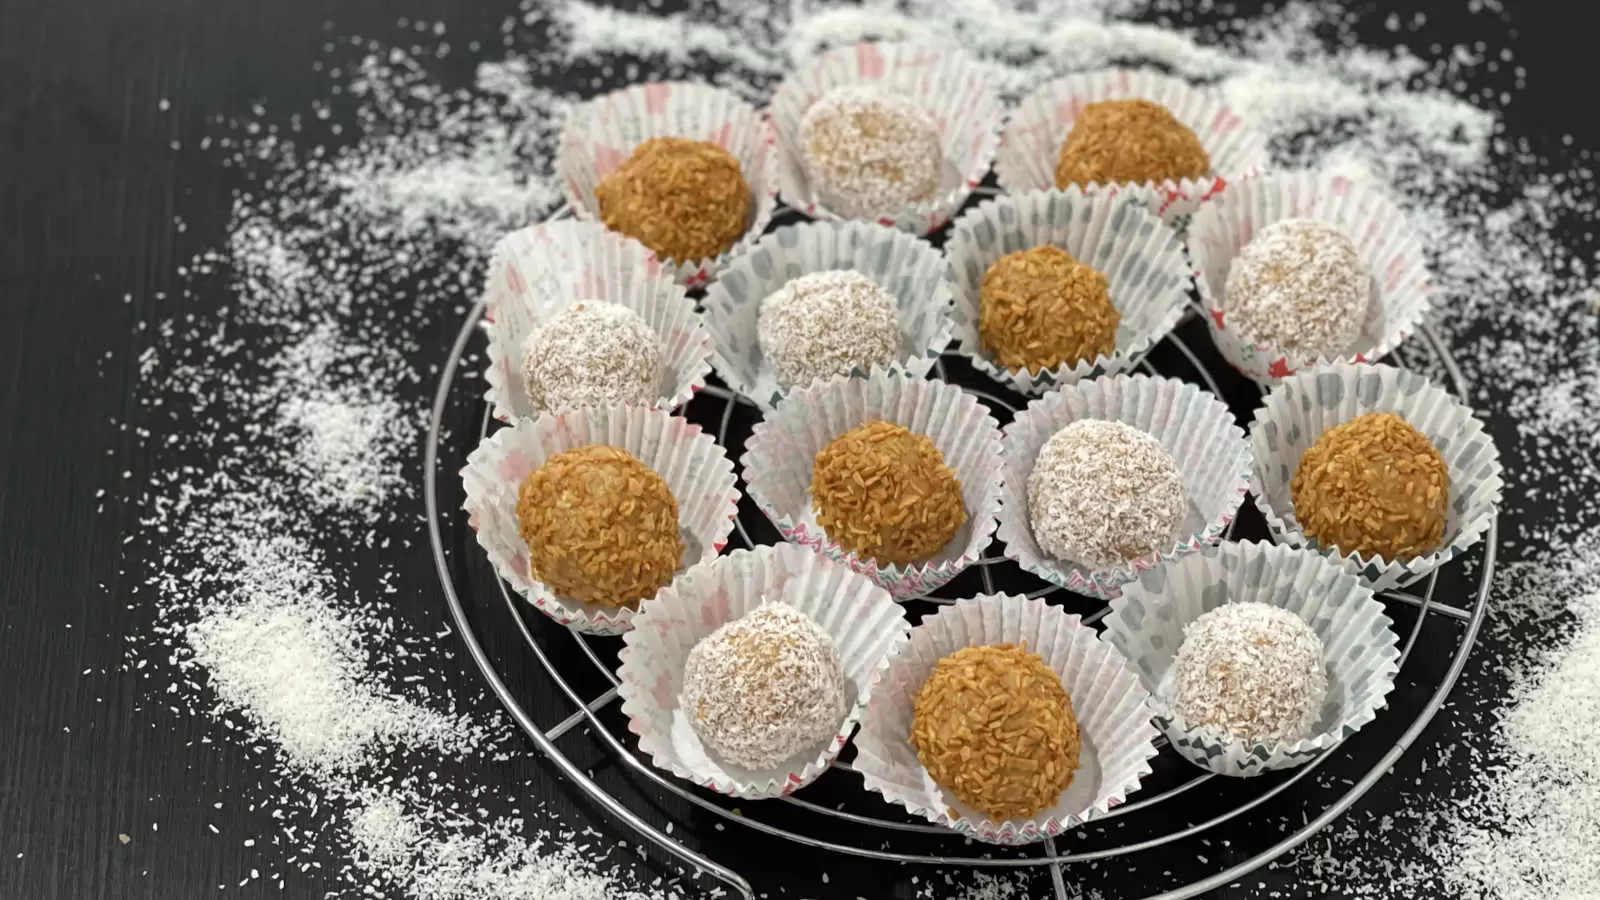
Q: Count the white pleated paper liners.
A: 14